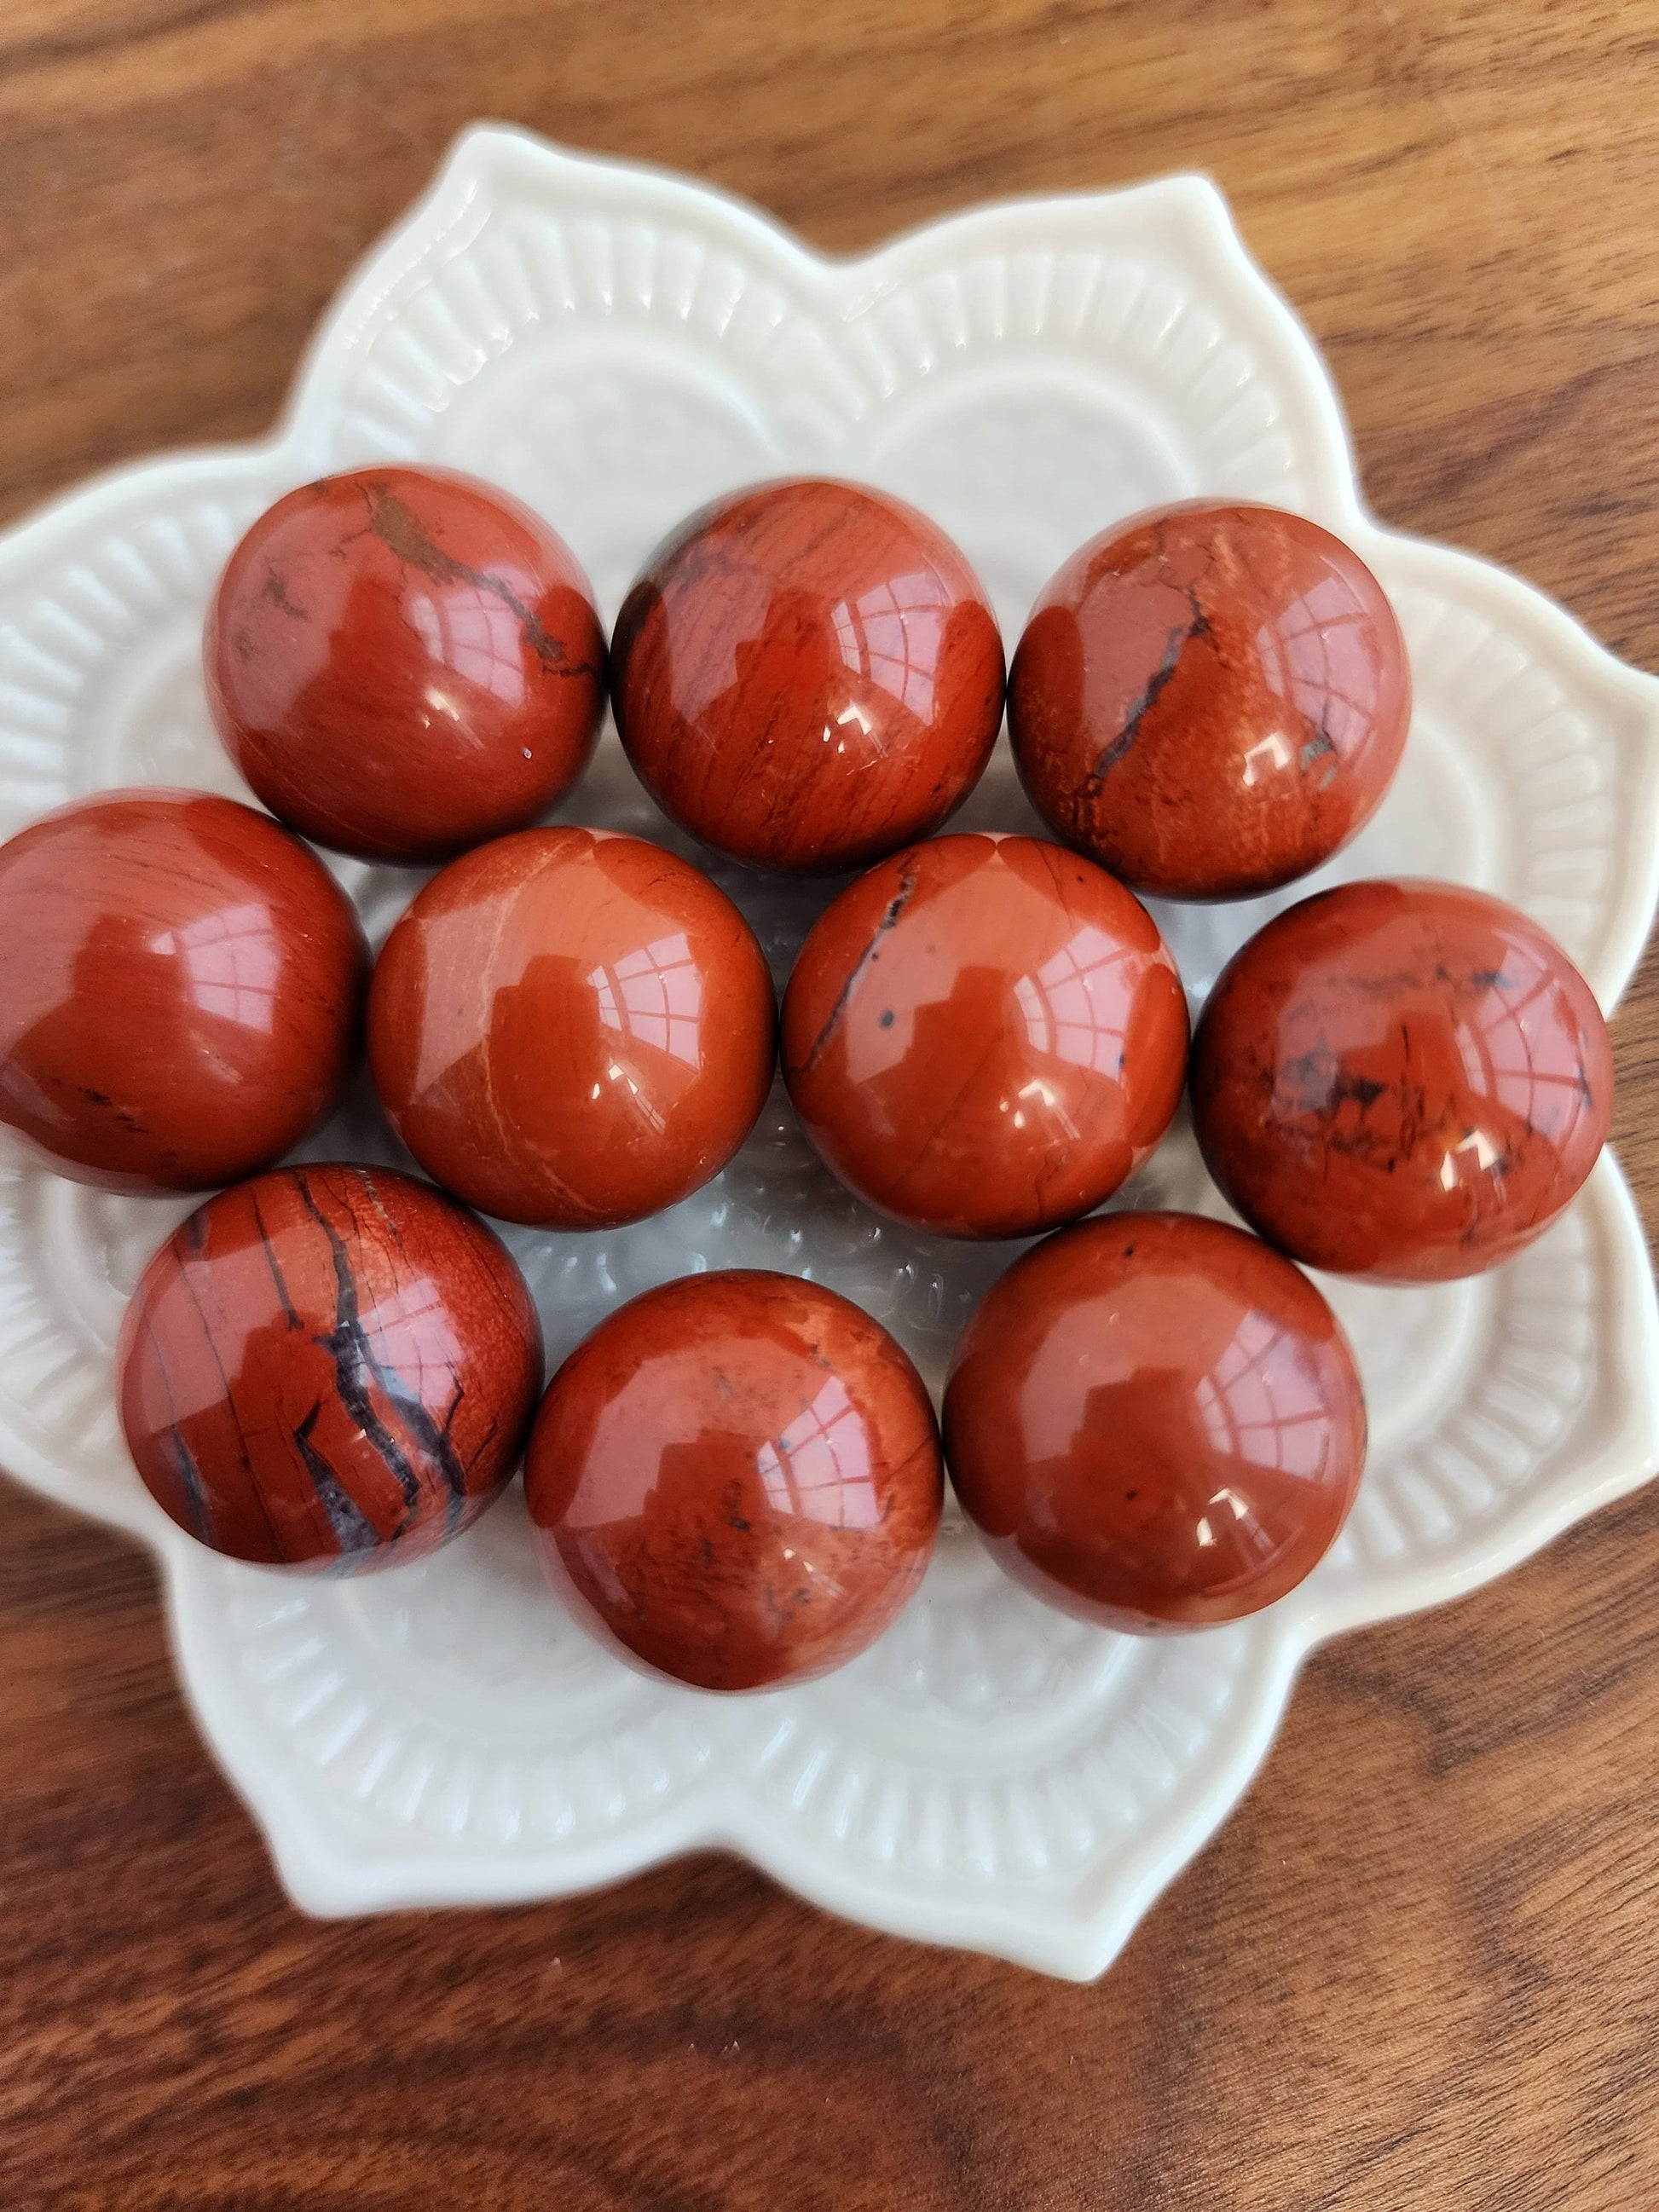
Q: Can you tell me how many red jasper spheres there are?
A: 10